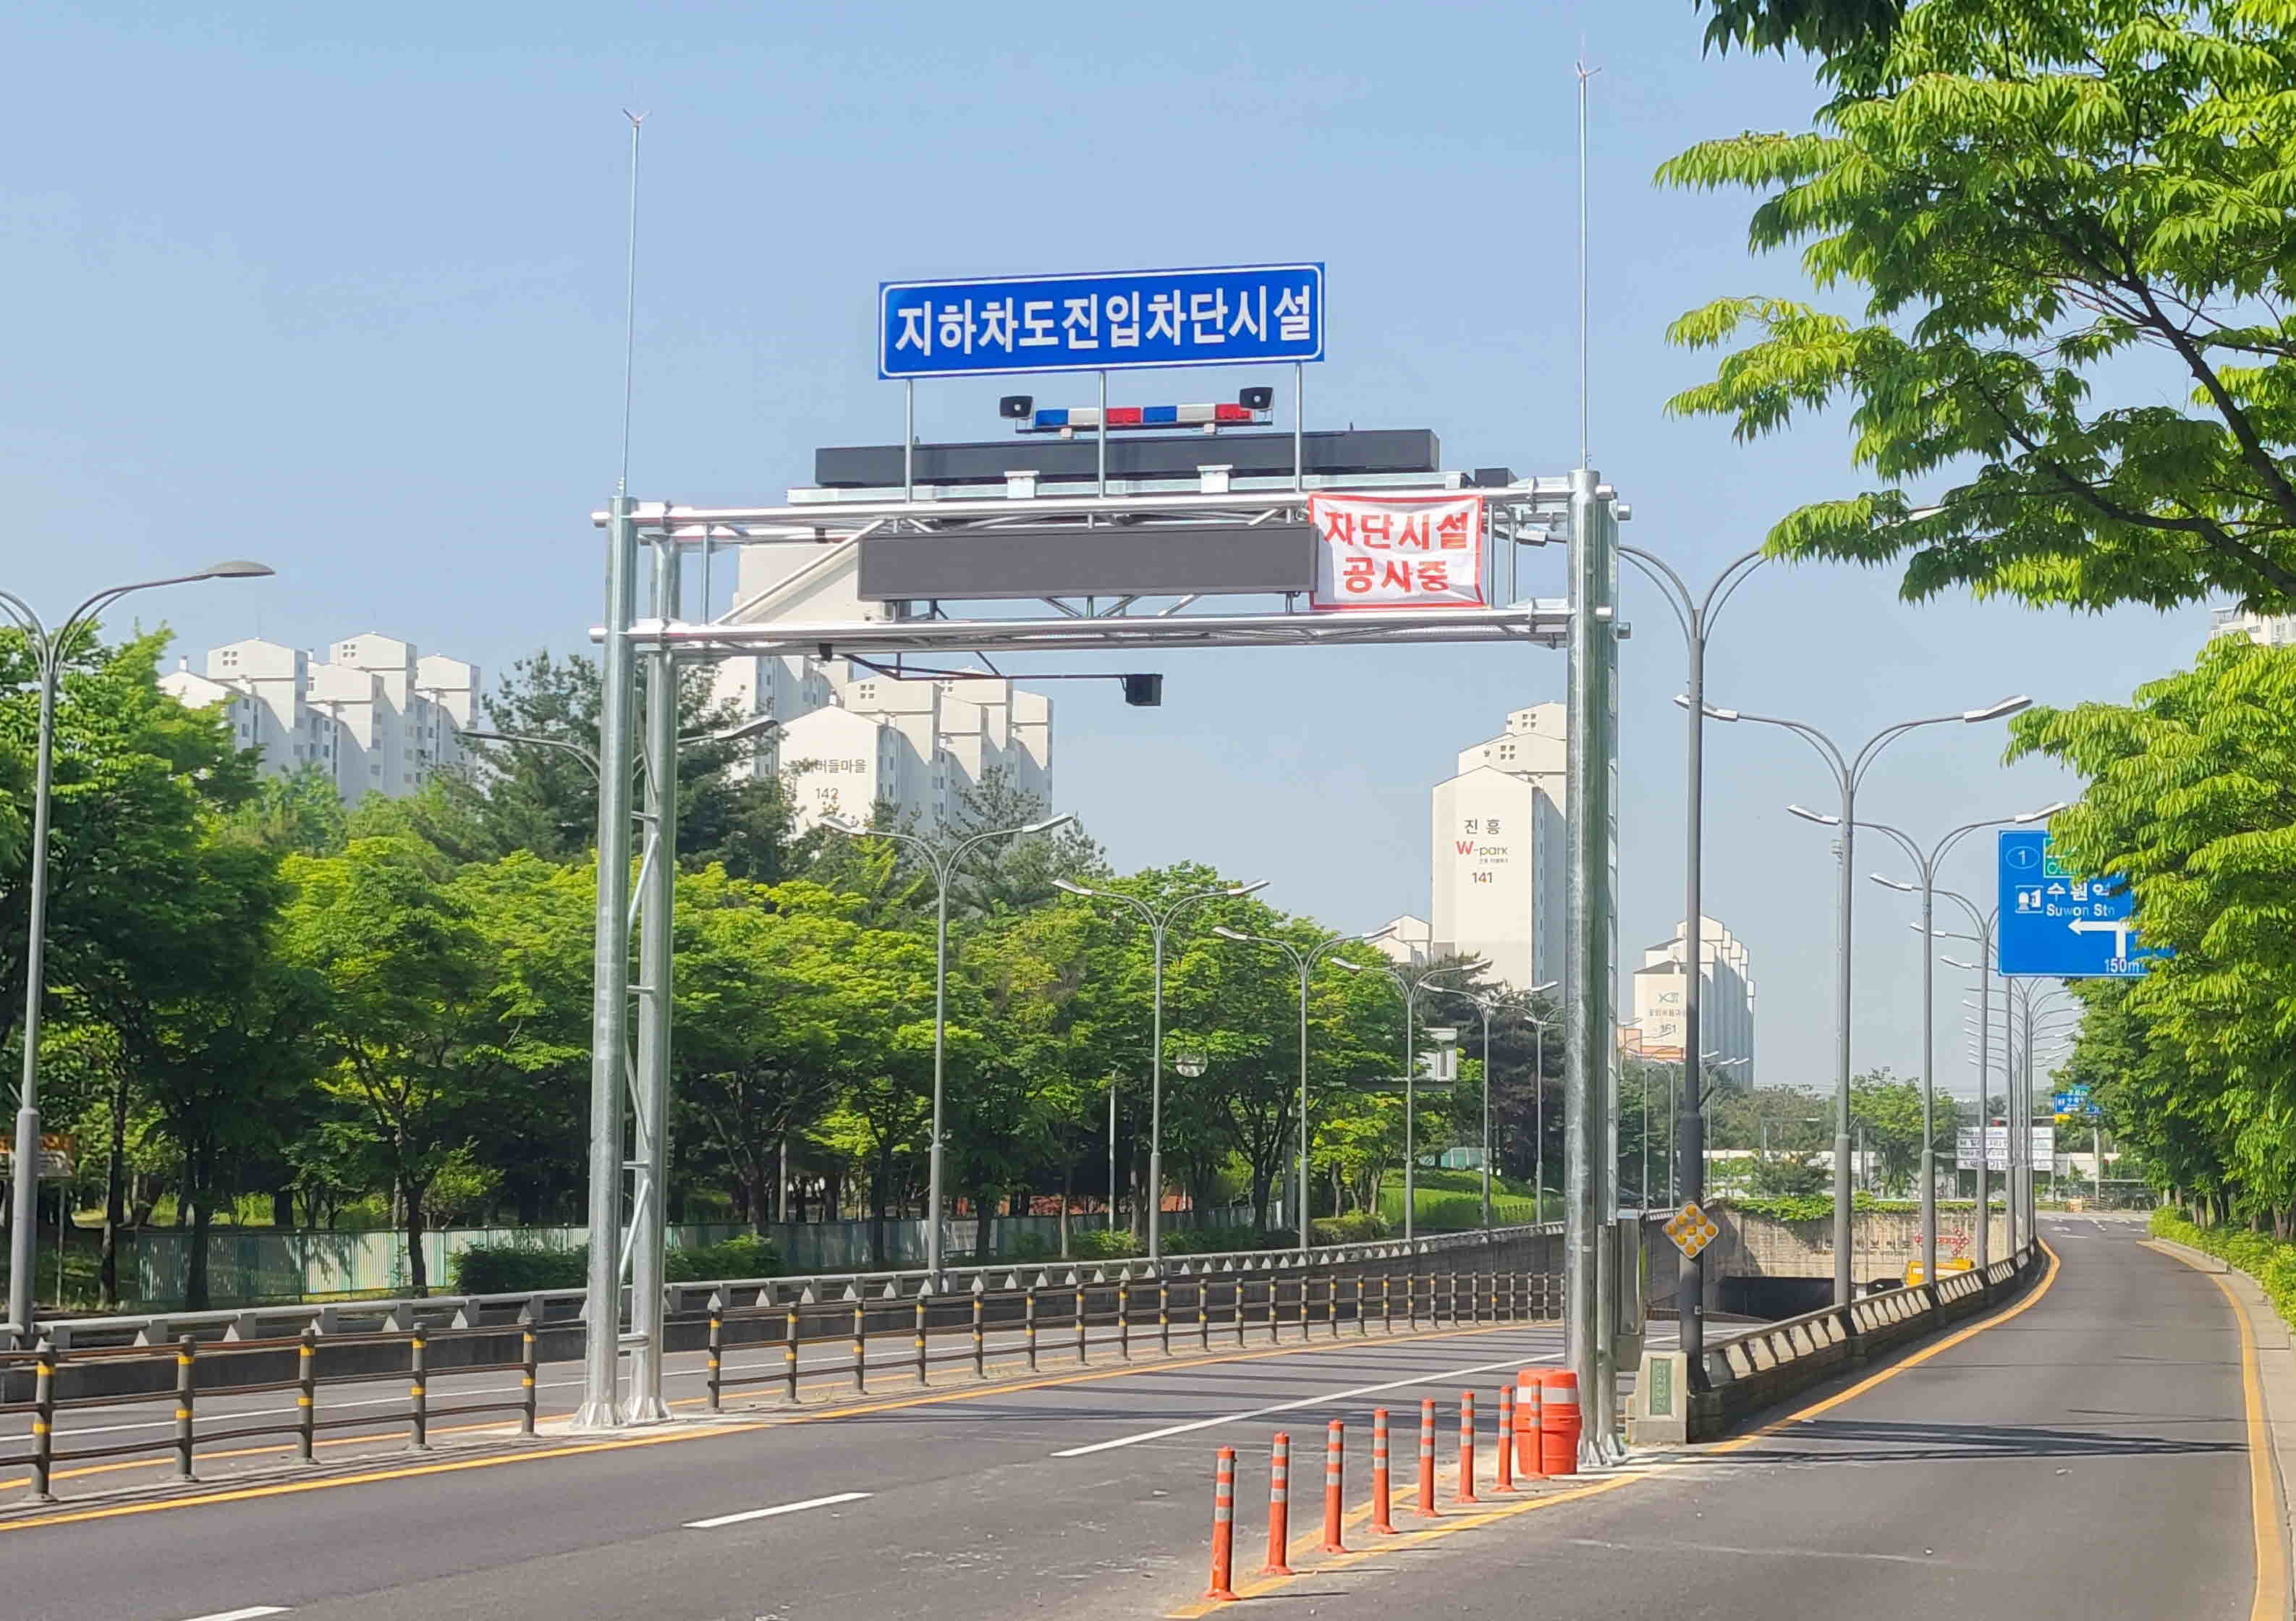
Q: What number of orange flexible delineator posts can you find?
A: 8